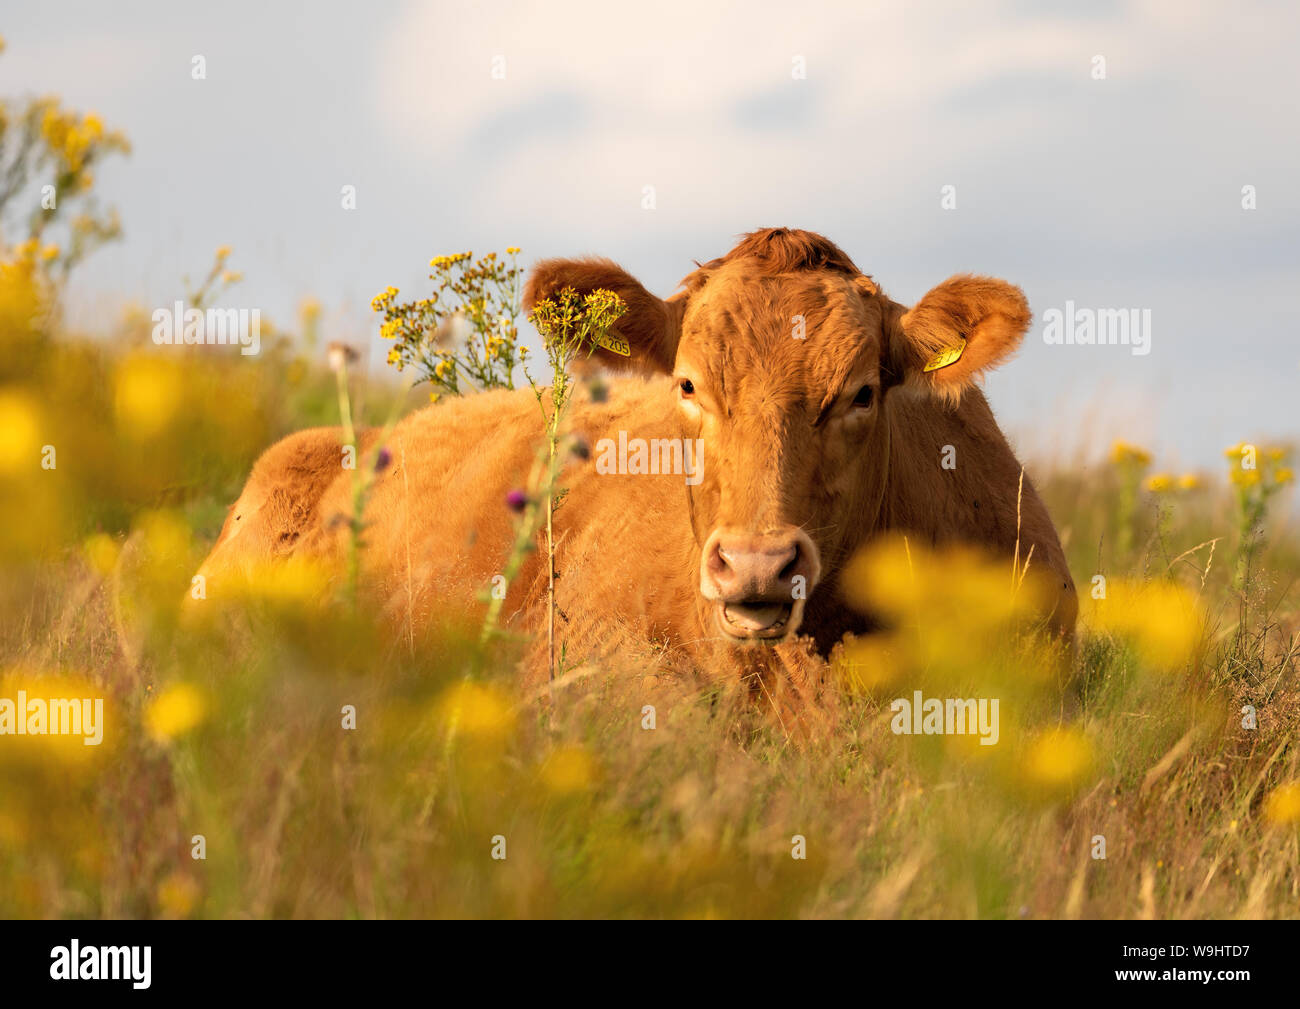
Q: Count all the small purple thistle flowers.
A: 2